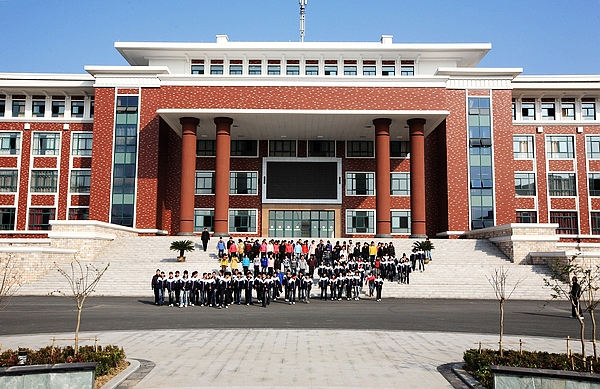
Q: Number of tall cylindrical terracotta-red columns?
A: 4